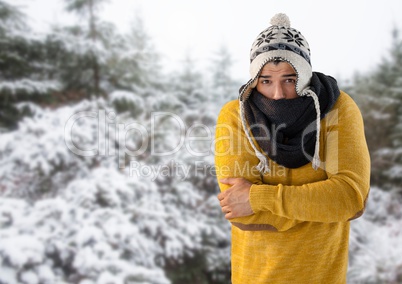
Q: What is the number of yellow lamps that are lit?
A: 0